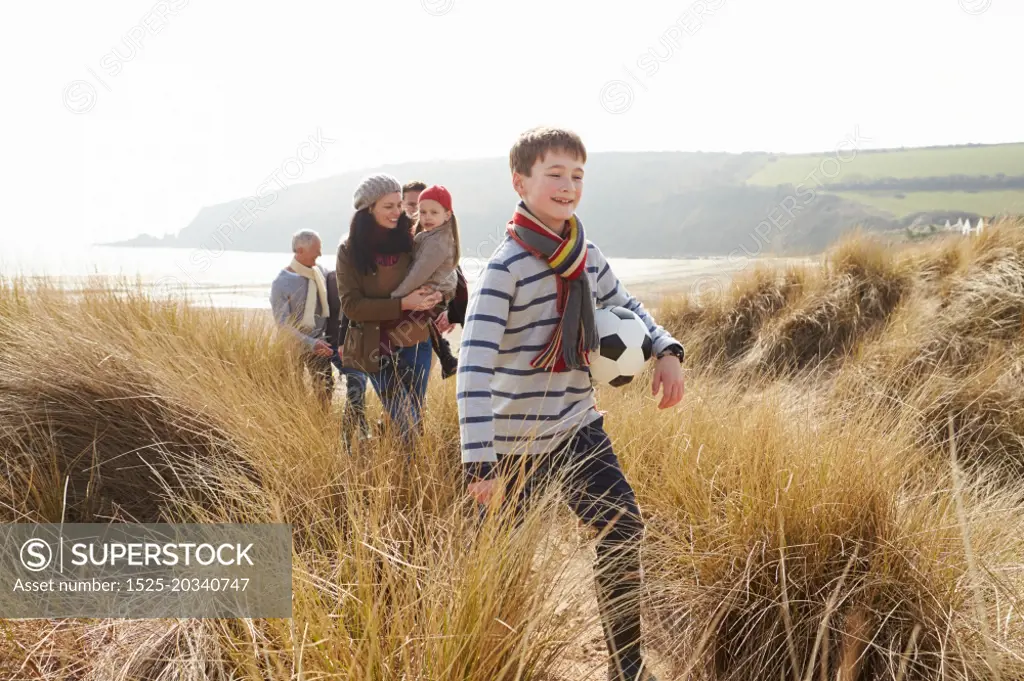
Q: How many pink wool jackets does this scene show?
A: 0